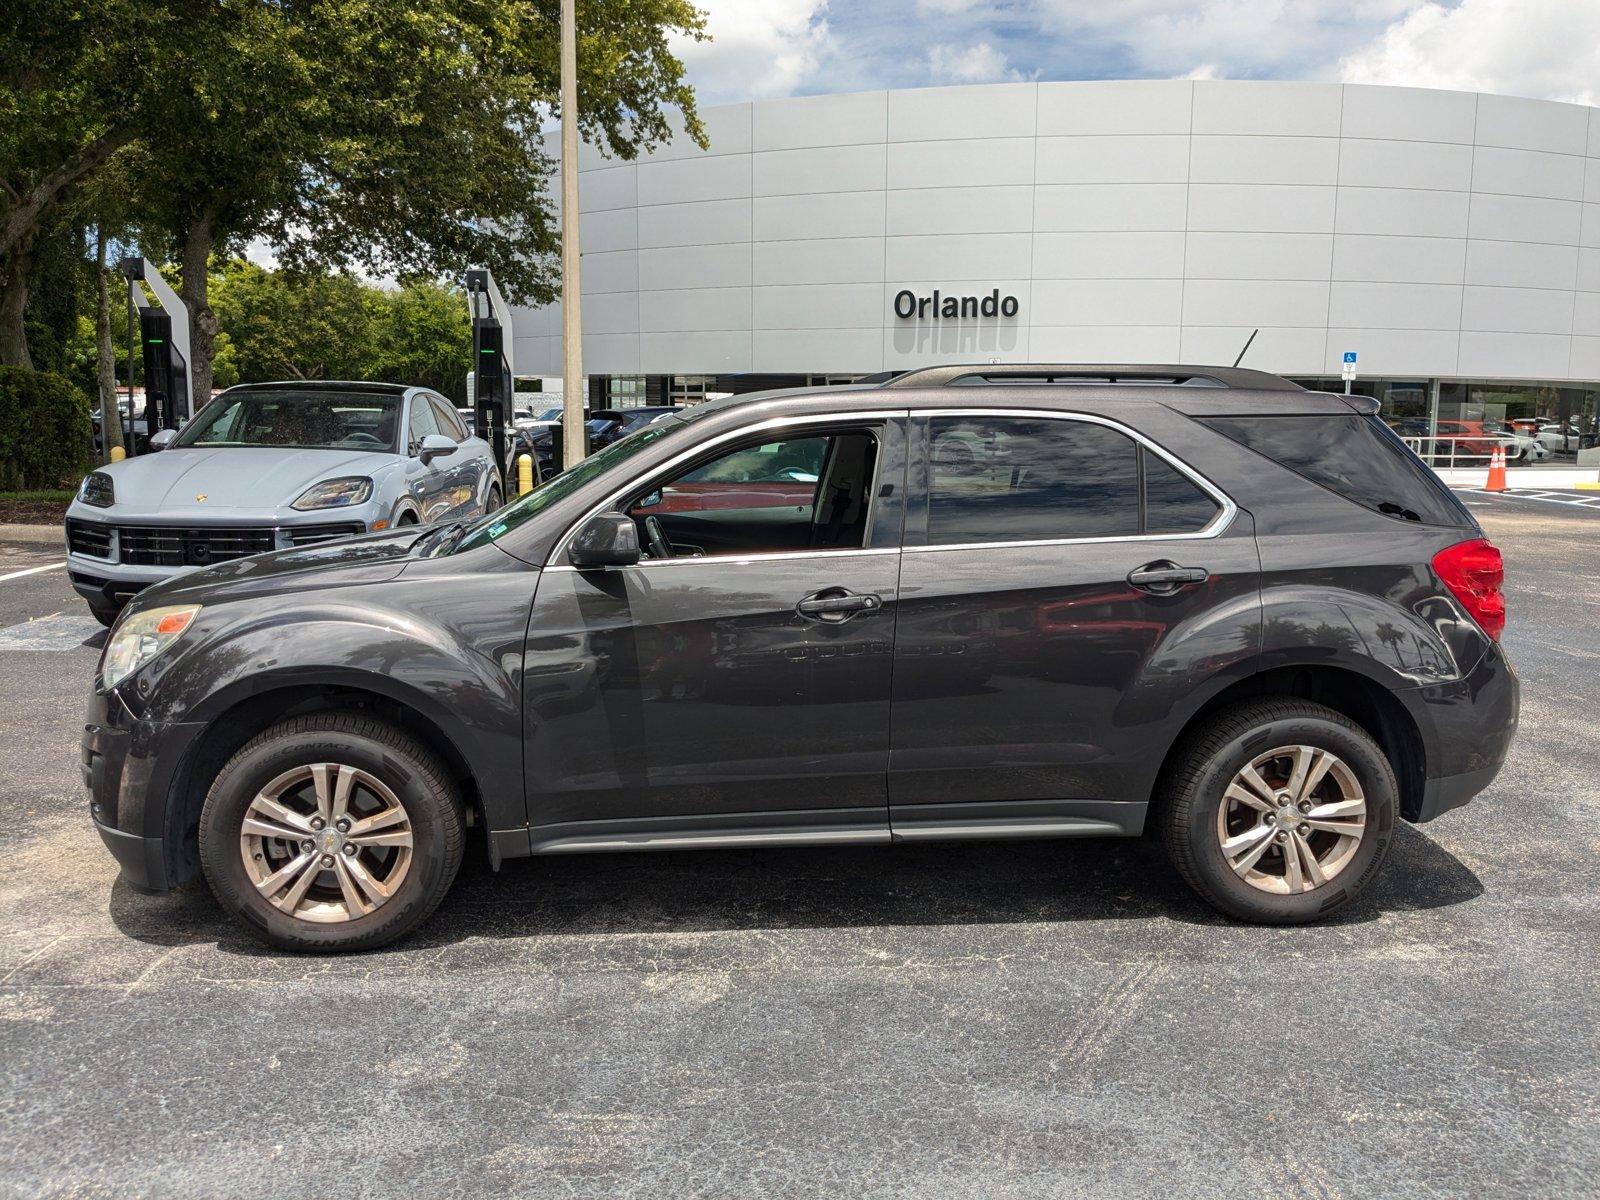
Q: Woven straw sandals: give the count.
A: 0